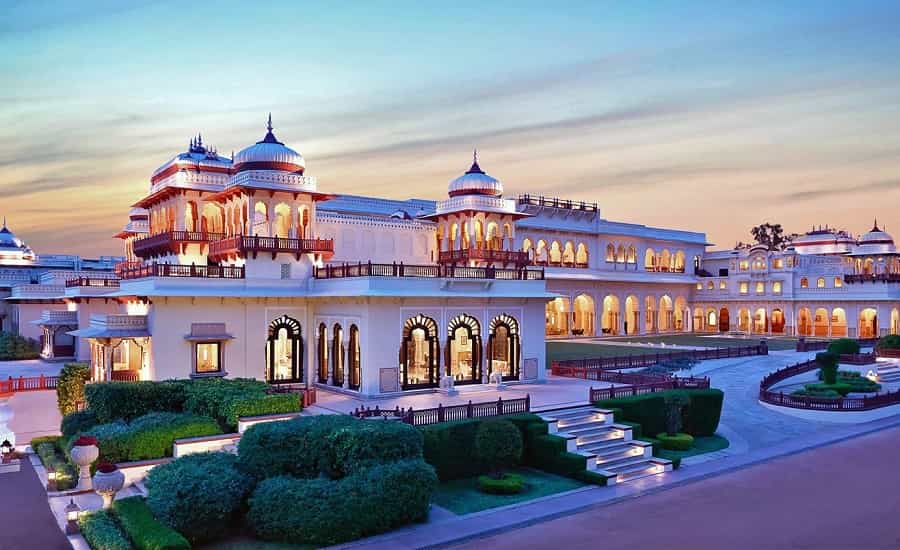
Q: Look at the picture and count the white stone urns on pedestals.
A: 2